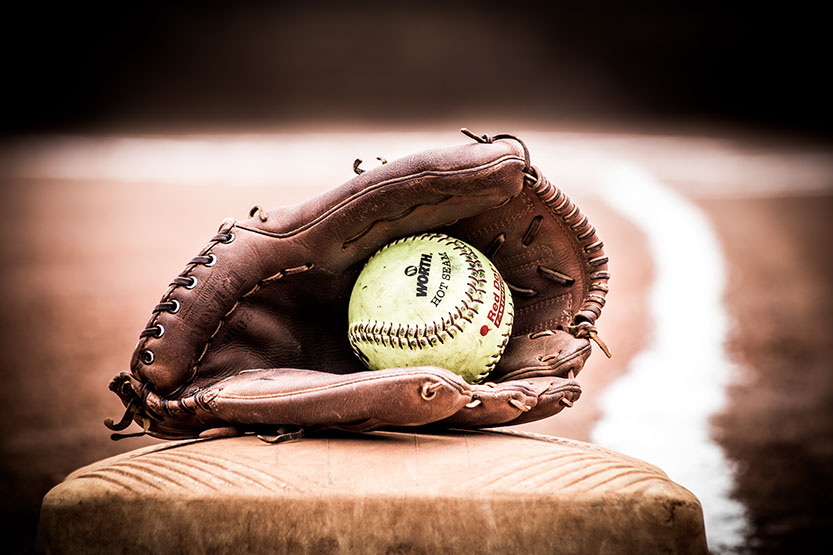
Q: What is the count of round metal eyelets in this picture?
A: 6